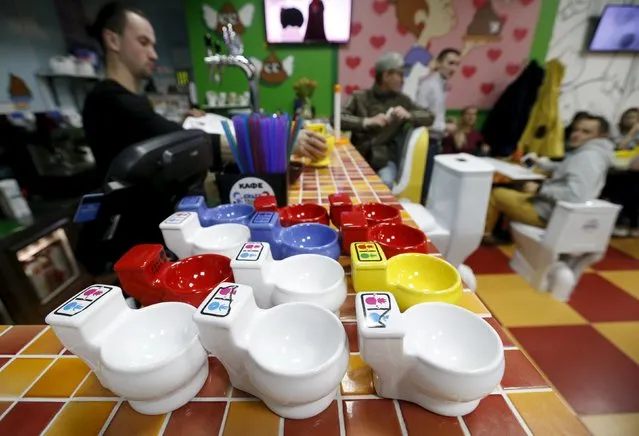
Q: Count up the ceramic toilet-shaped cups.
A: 12